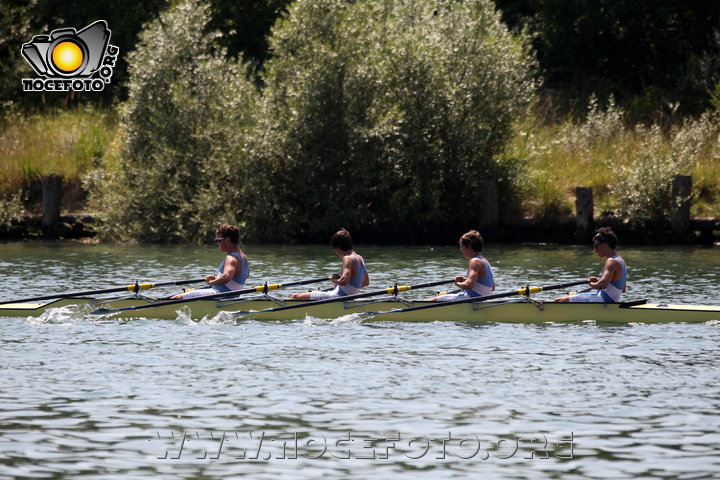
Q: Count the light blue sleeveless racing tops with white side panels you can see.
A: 4